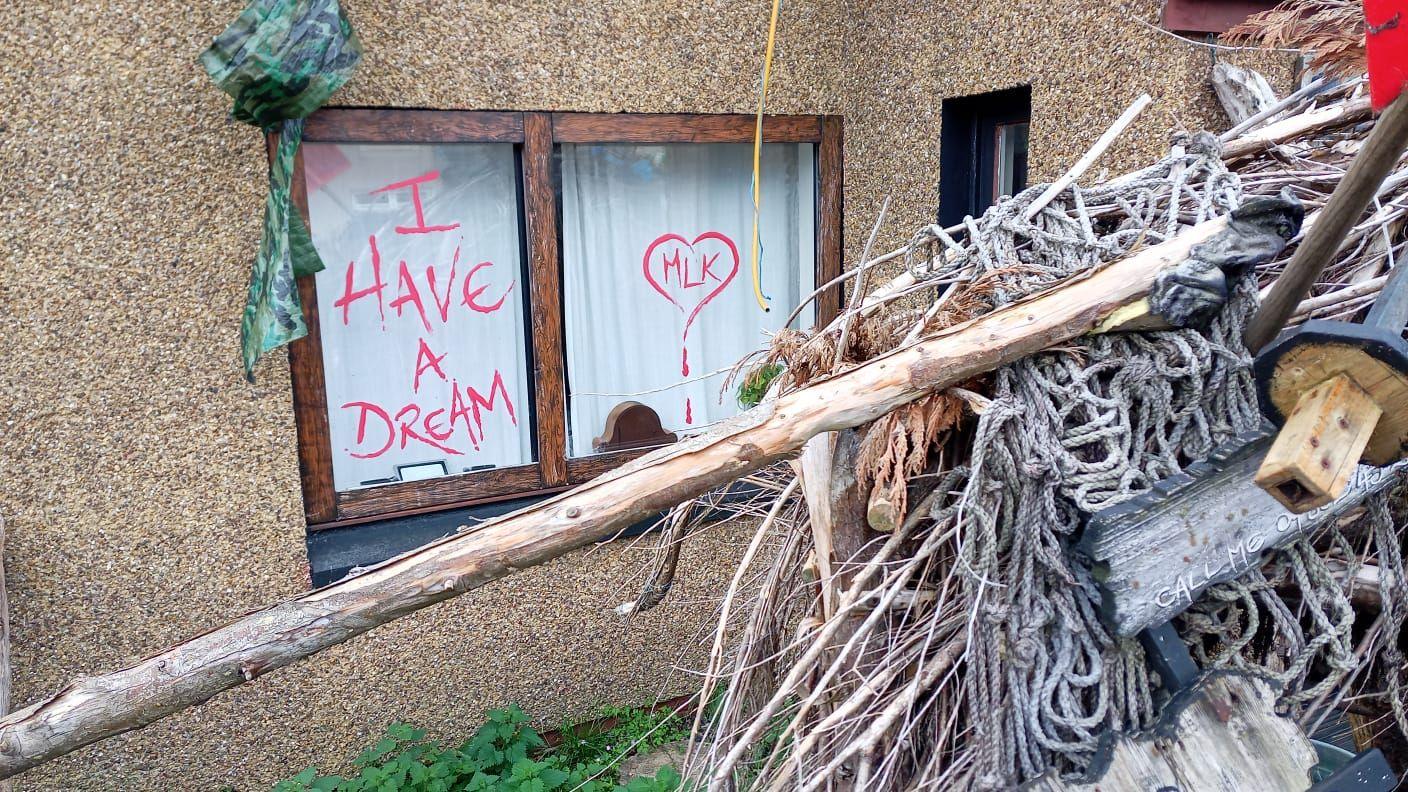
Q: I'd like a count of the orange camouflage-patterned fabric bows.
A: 0